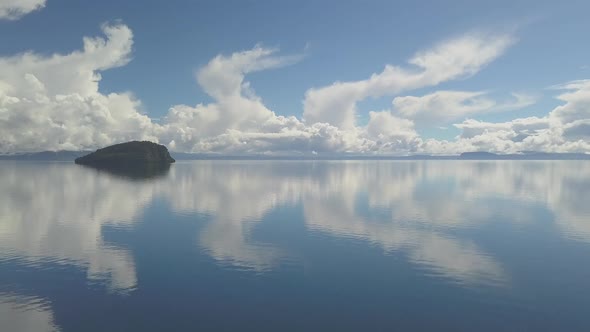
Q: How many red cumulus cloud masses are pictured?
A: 0